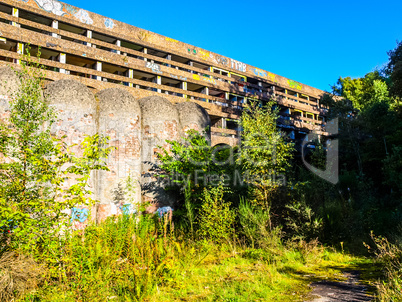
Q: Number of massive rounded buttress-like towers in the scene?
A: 5